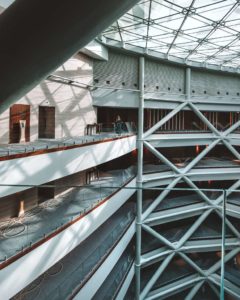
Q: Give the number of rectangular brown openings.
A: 2